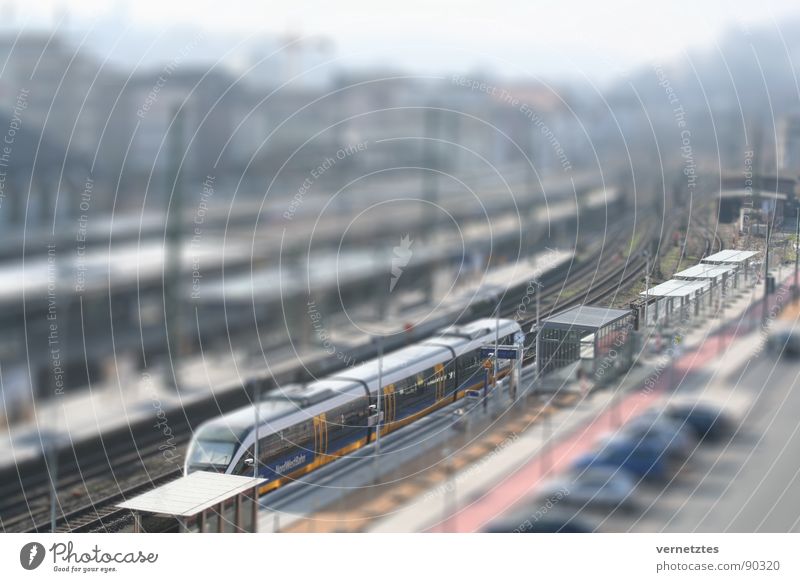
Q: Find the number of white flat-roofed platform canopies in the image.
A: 4